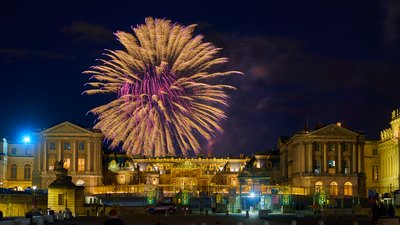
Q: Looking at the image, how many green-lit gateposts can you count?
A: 4